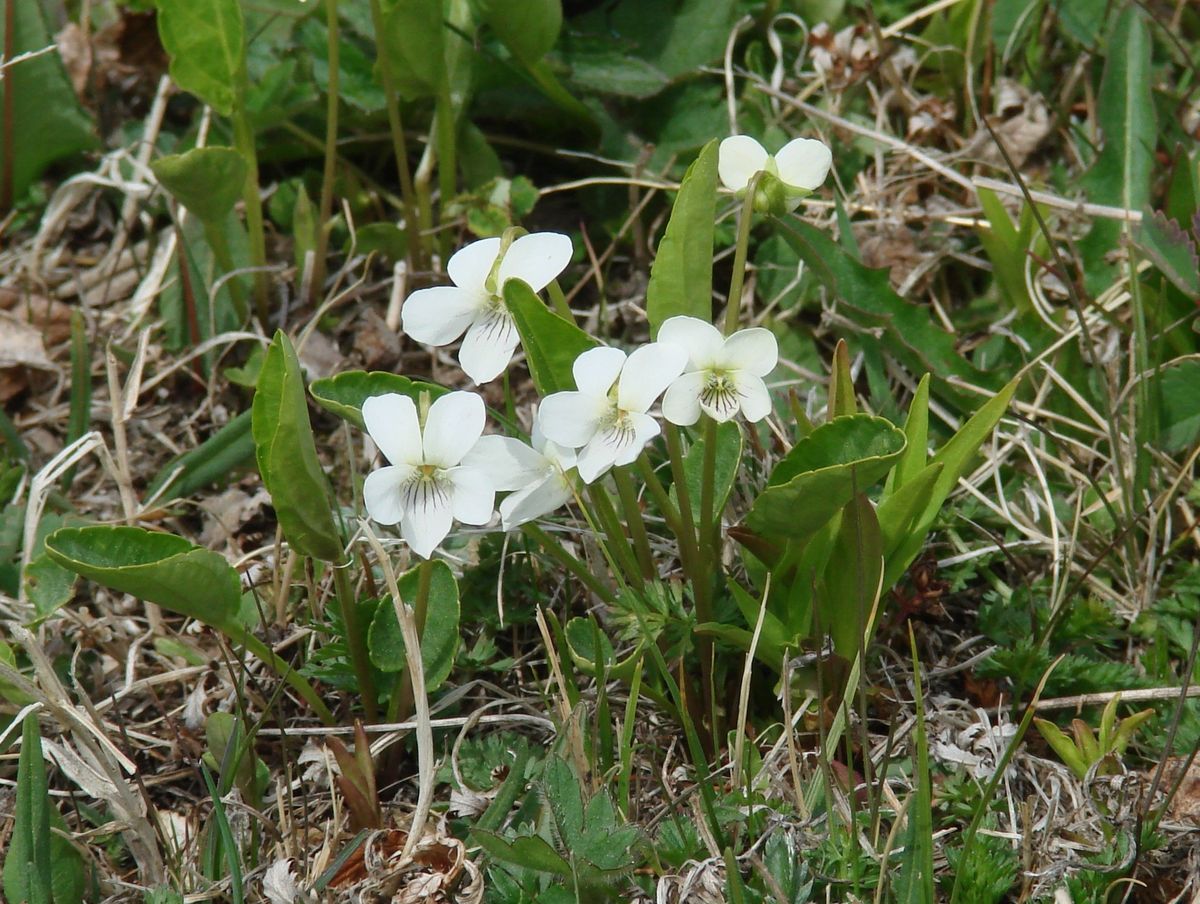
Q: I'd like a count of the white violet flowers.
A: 6